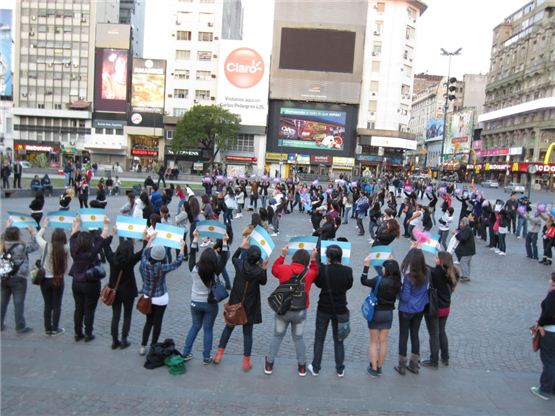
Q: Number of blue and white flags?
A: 11